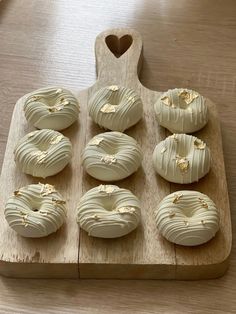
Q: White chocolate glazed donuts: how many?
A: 9